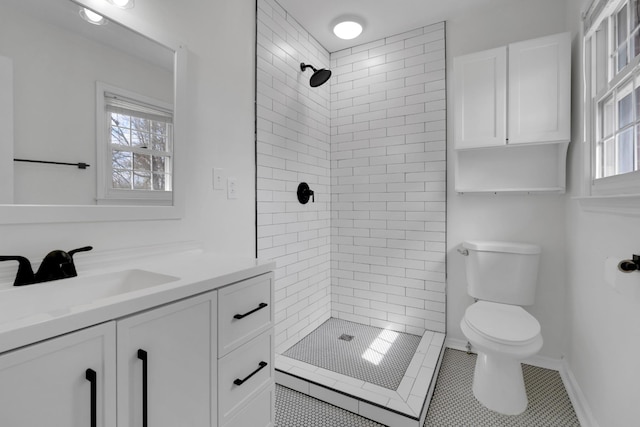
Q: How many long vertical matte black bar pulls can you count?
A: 2